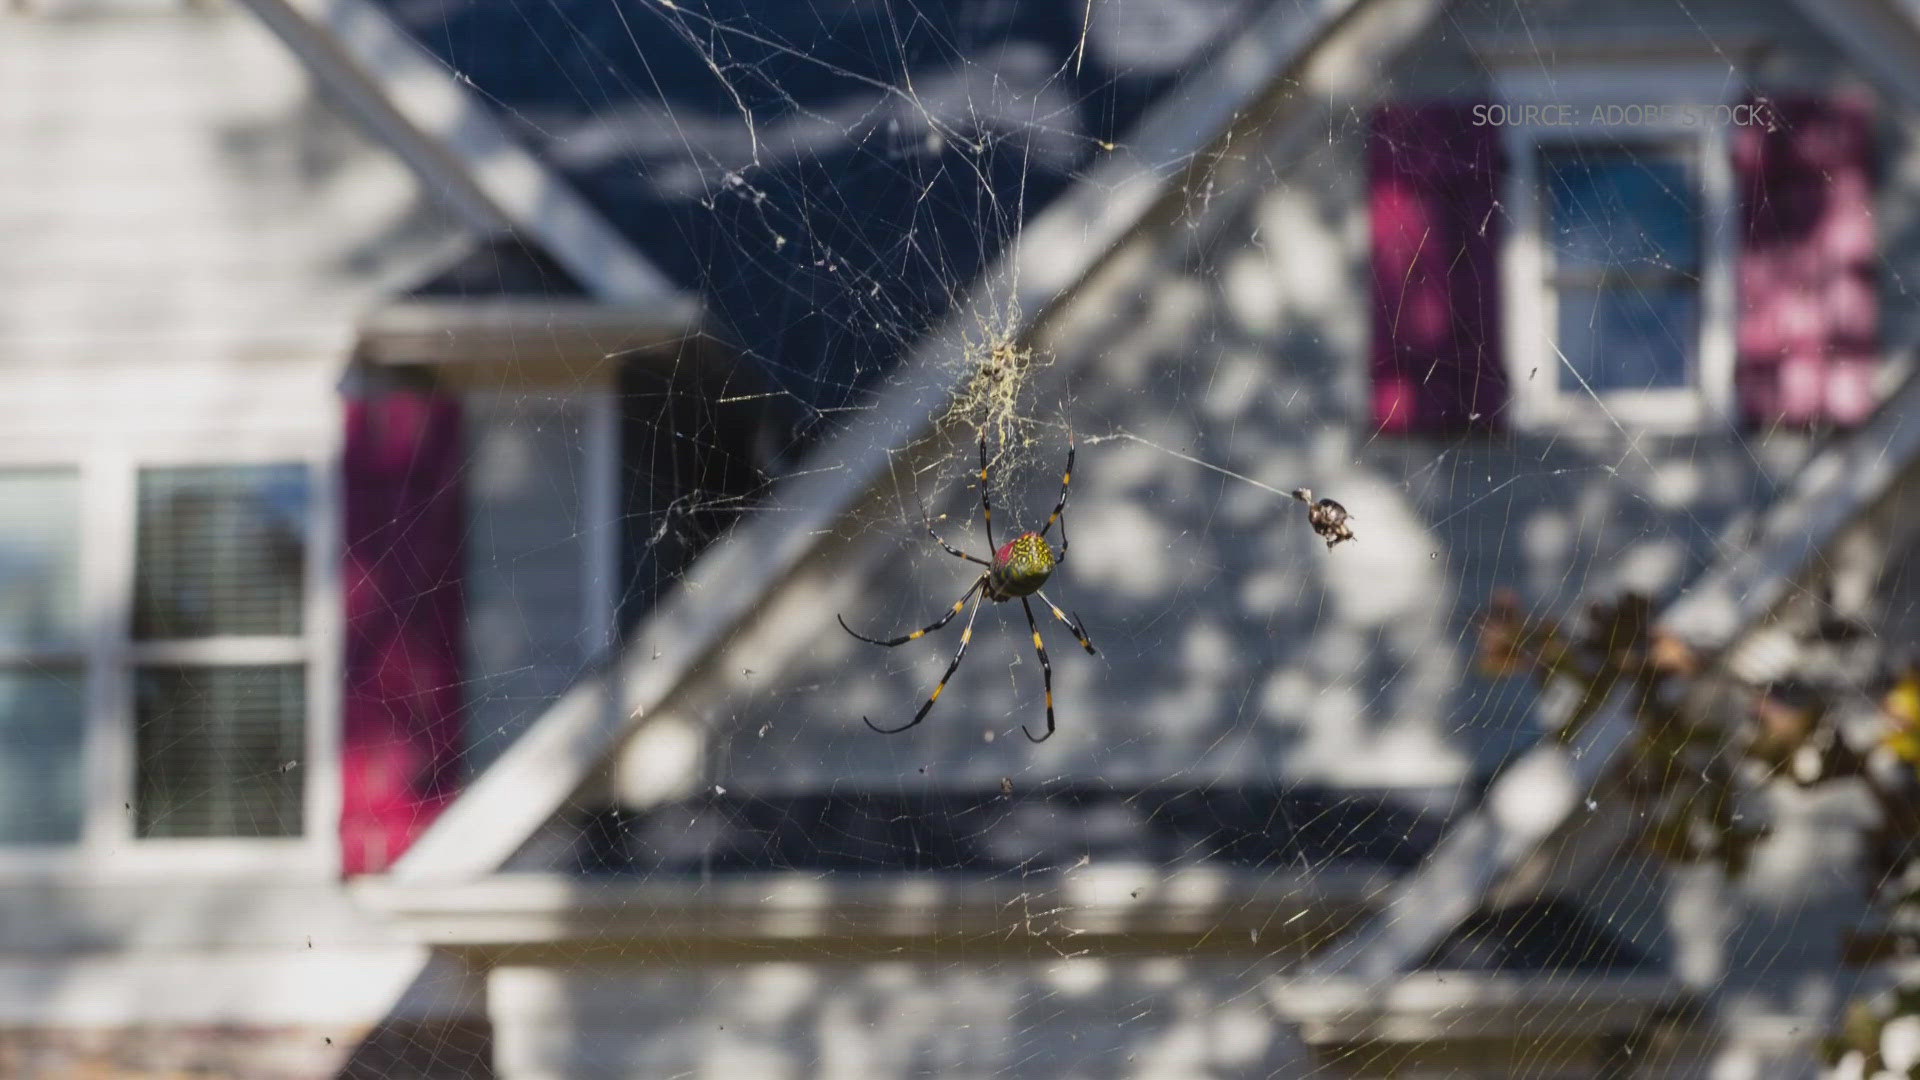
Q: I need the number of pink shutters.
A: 3